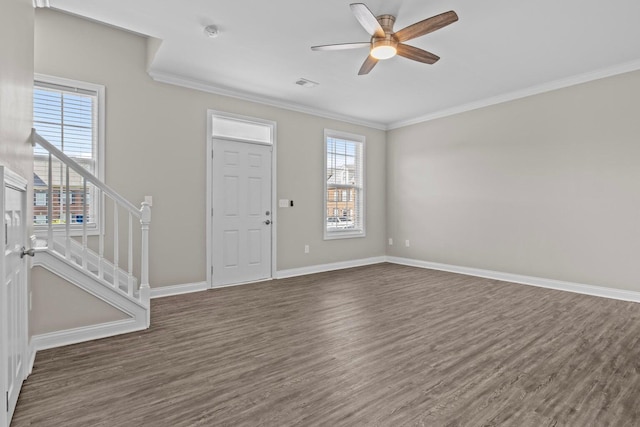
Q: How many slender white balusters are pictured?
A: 6